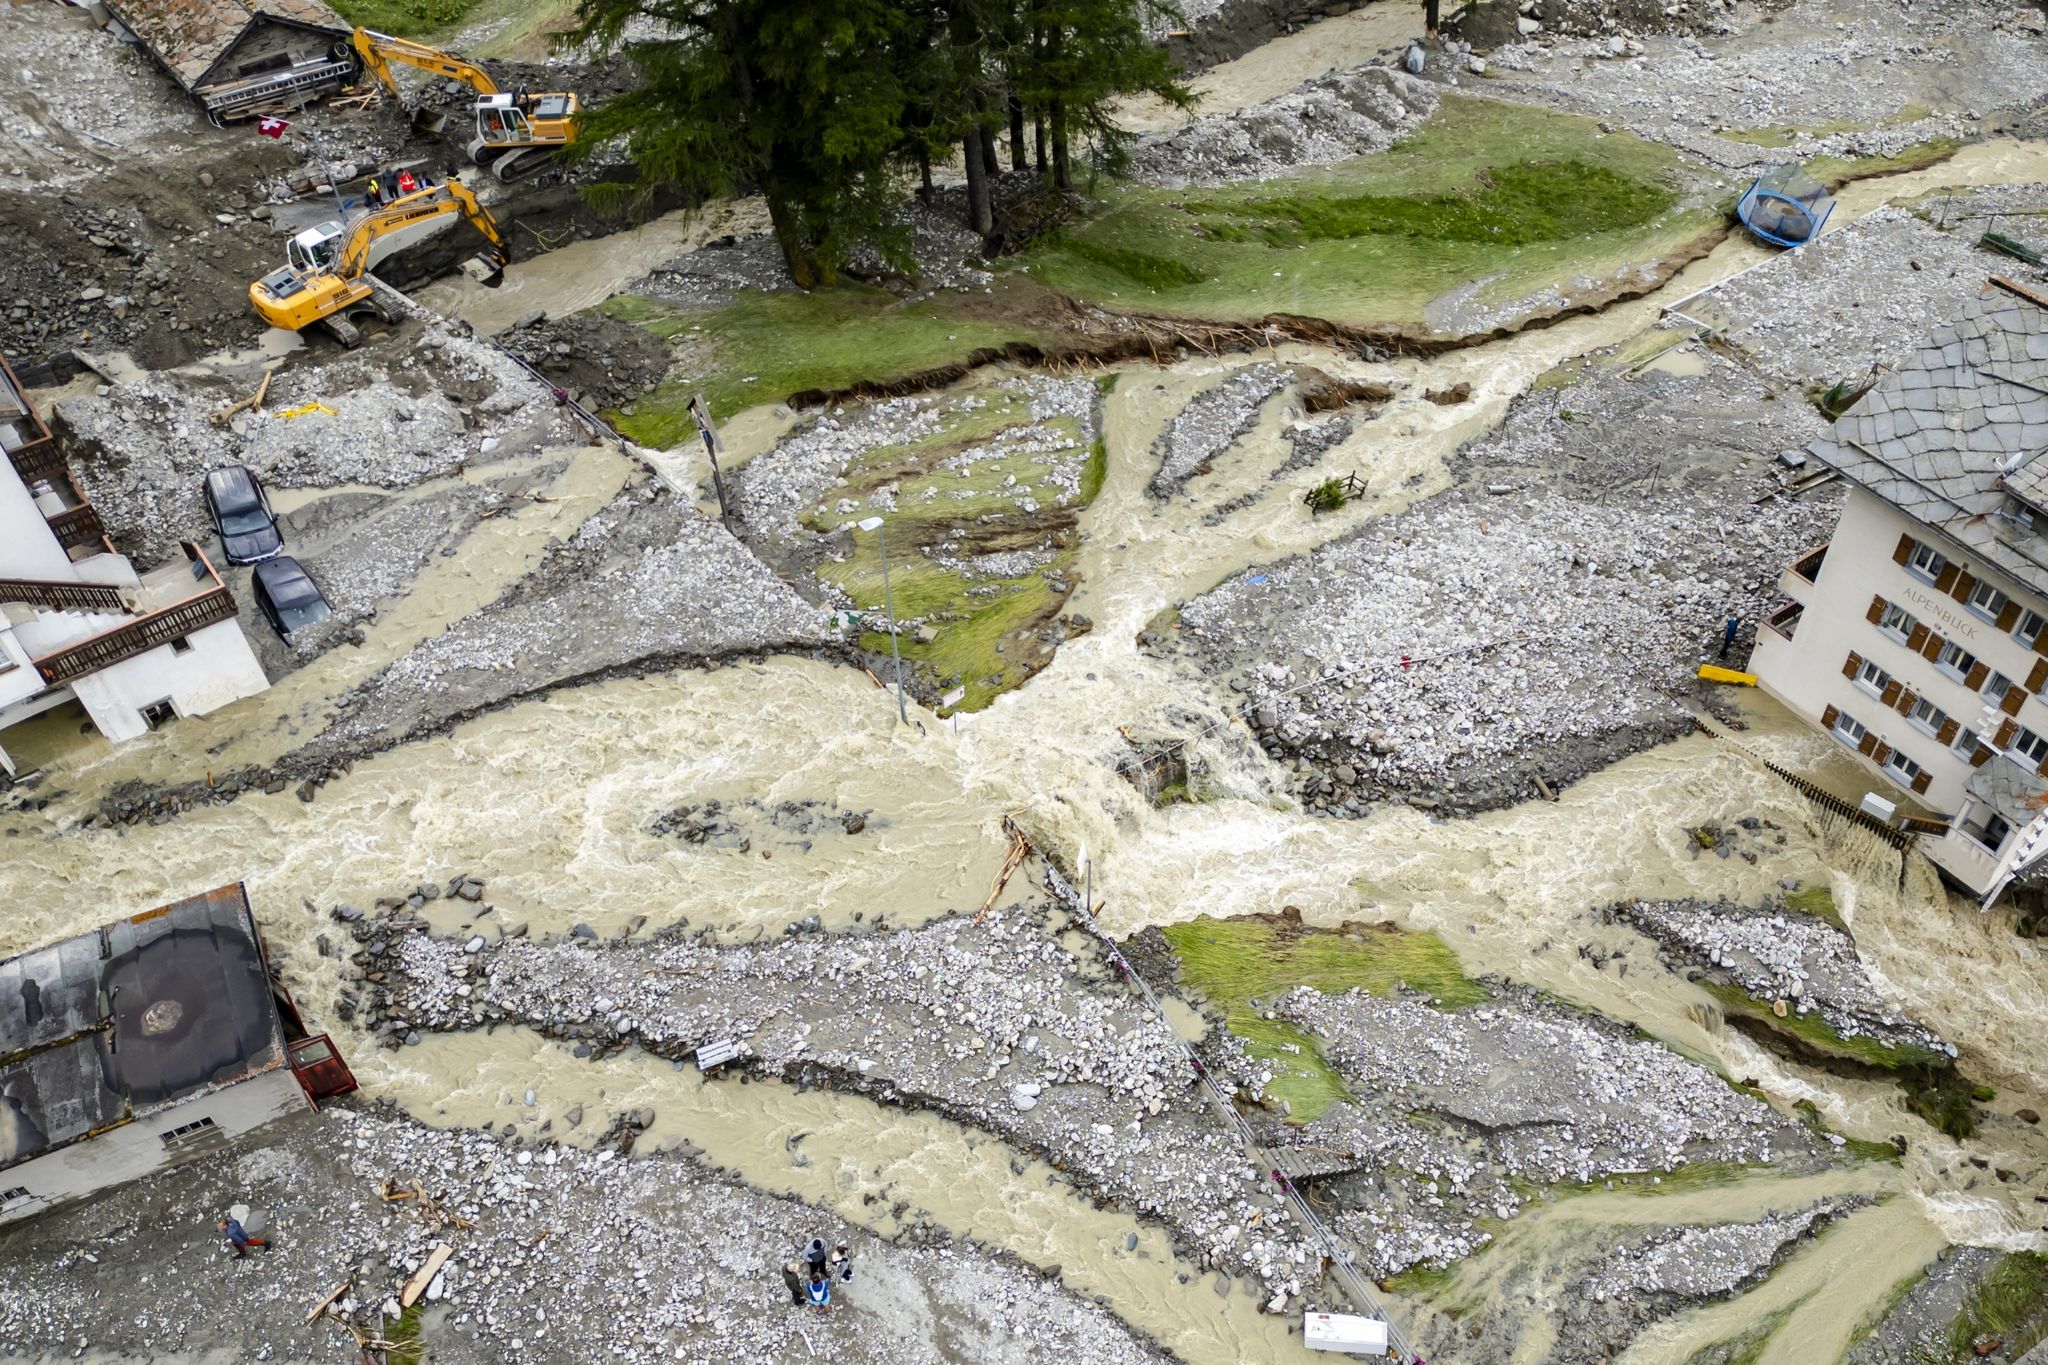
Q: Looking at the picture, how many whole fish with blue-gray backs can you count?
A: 0